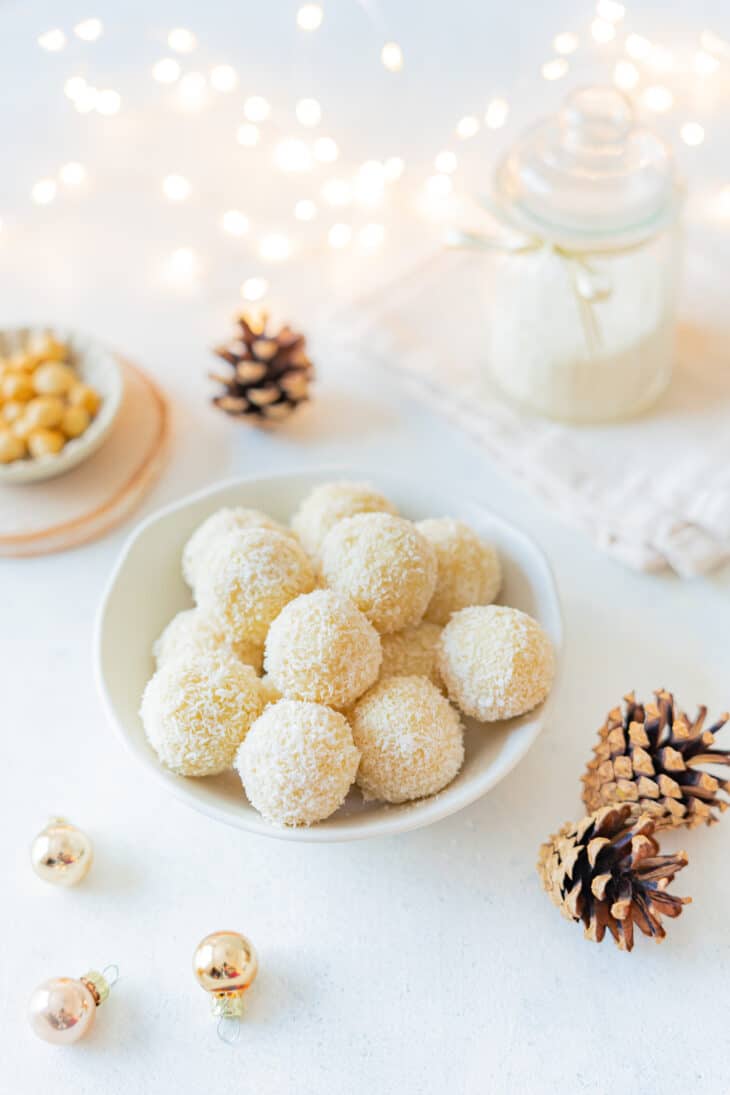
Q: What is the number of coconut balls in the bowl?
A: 12